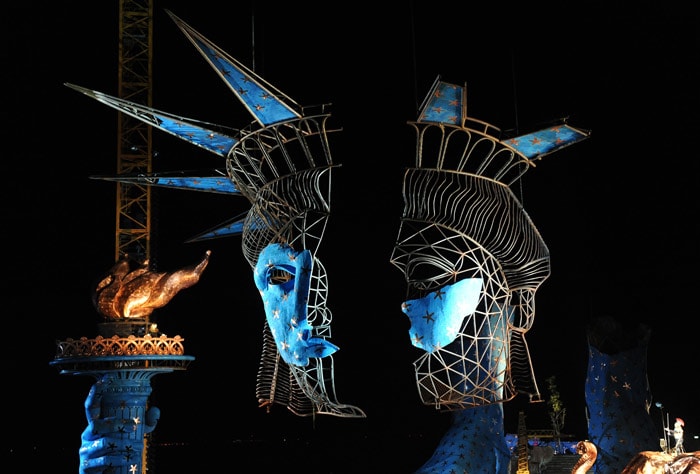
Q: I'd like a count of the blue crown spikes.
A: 6